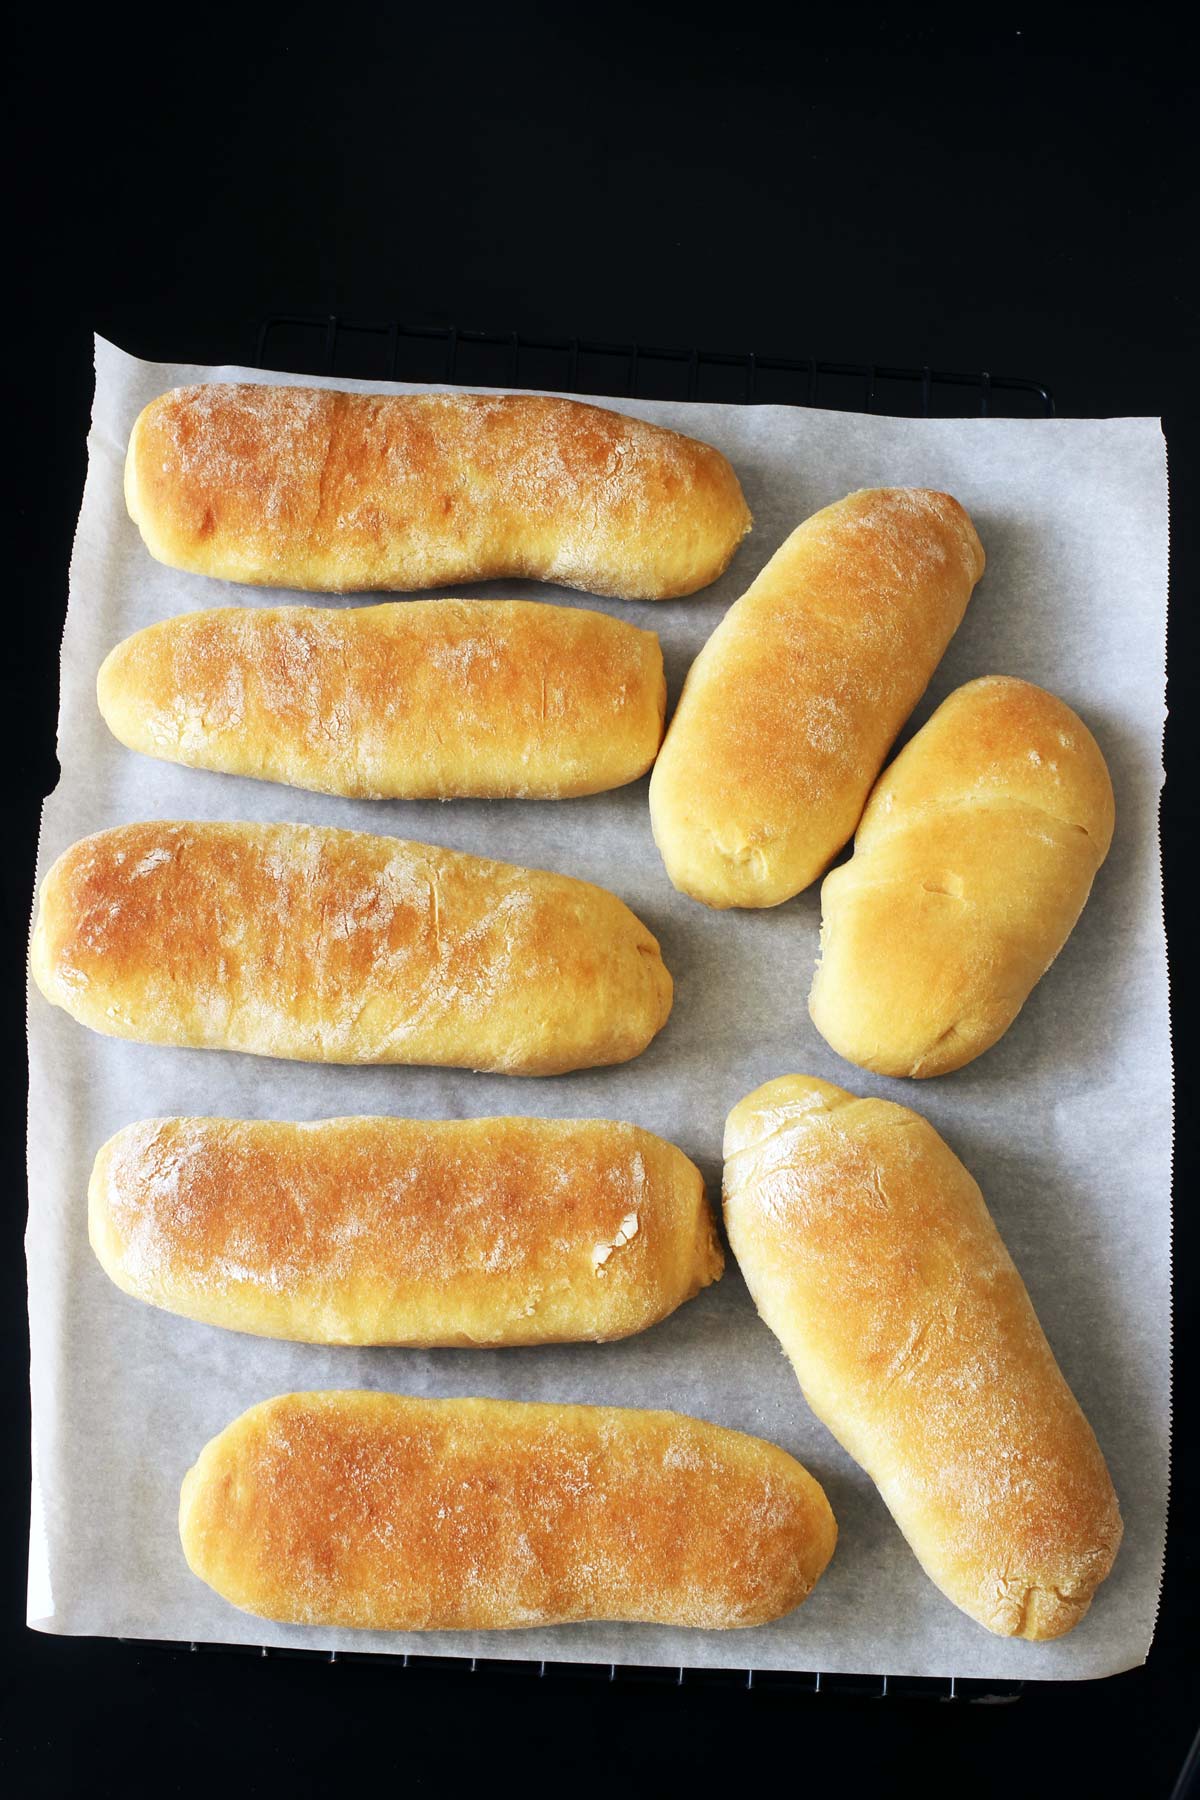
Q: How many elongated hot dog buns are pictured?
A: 8